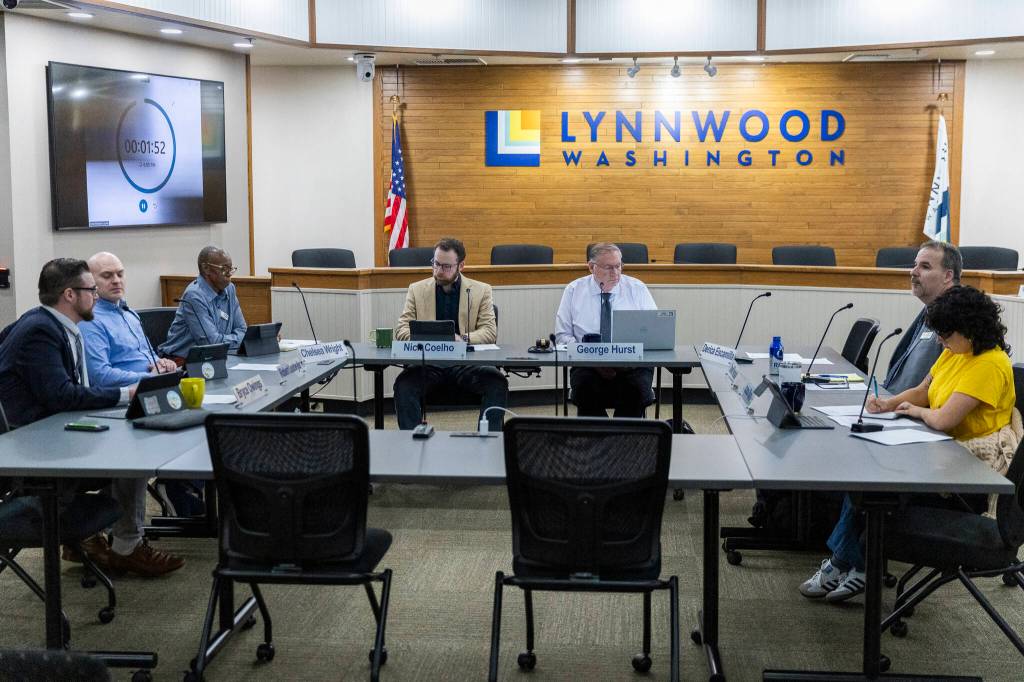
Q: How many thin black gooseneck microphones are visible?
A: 11